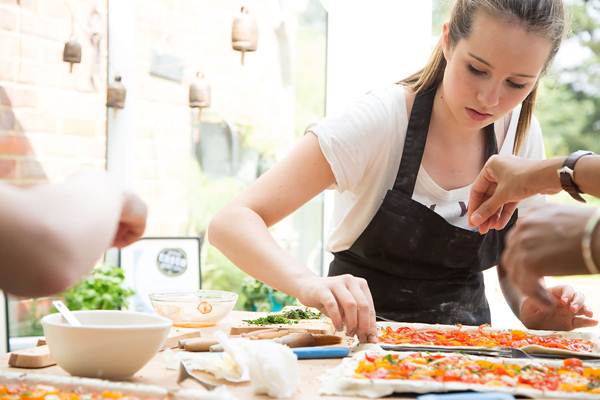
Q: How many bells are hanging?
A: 4